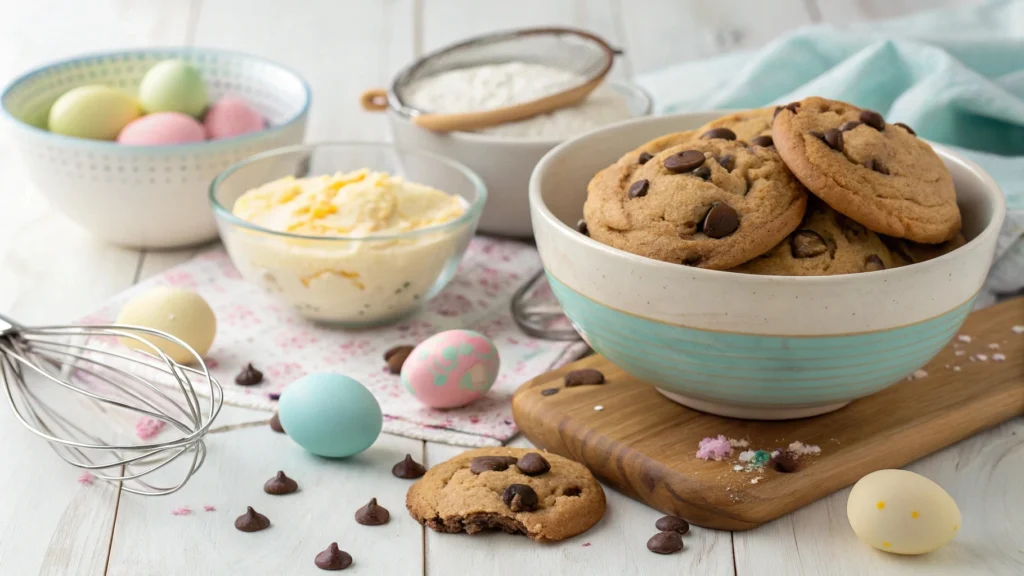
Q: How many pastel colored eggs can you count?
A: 8